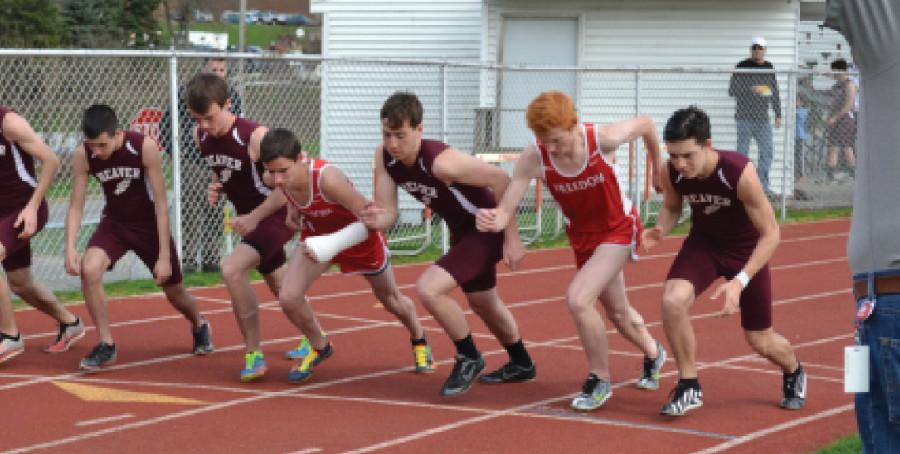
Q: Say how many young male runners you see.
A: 7